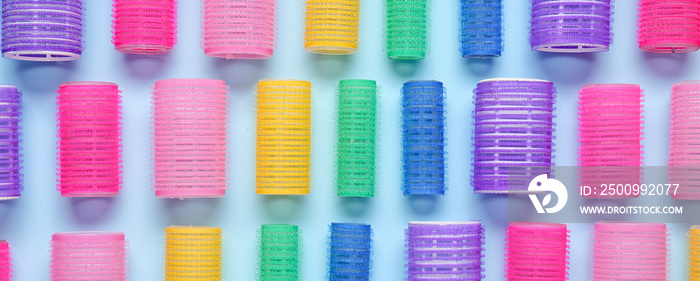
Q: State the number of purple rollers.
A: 5